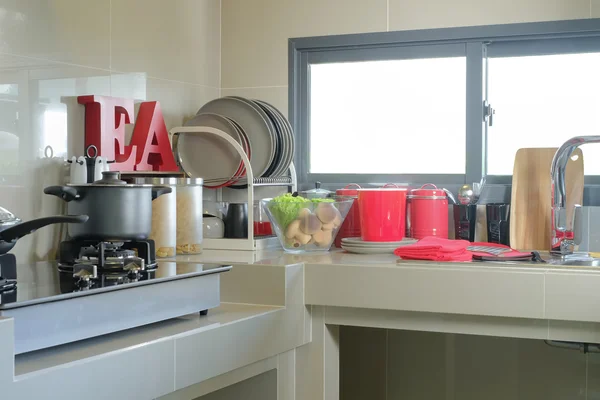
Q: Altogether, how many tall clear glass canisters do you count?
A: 2